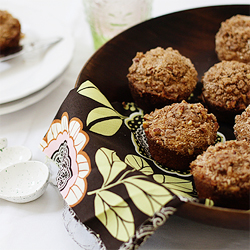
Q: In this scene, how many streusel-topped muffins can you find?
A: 7